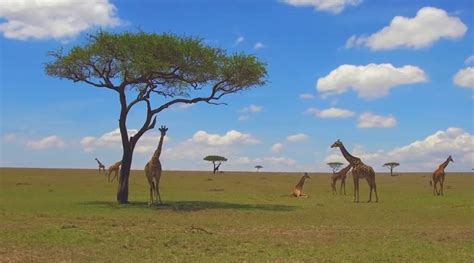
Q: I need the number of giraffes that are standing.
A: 6